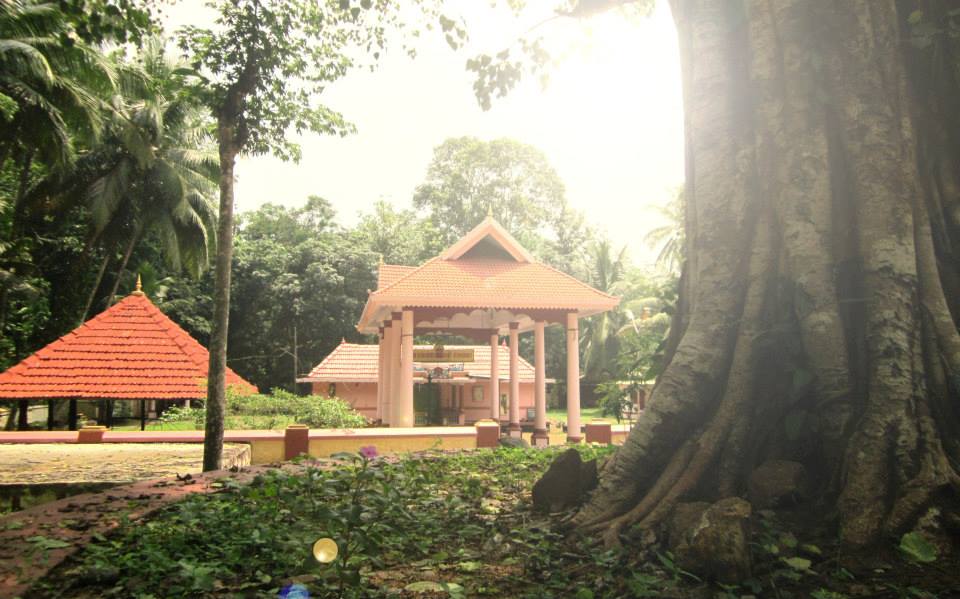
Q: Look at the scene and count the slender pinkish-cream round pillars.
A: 8